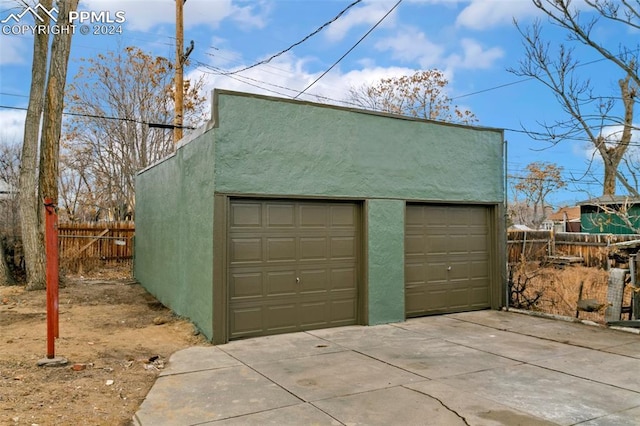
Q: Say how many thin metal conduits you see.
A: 1